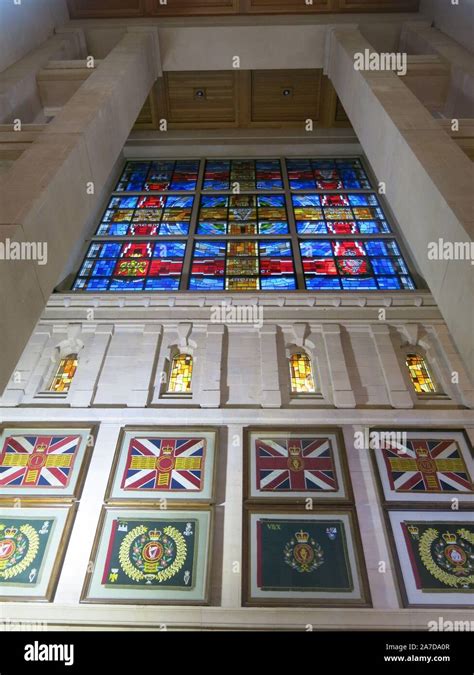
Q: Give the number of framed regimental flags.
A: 8